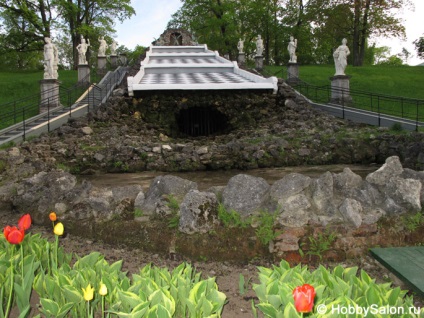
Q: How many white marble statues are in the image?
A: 8